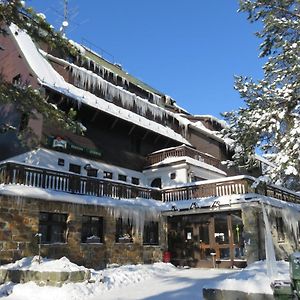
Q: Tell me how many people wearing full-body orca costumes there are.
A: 0